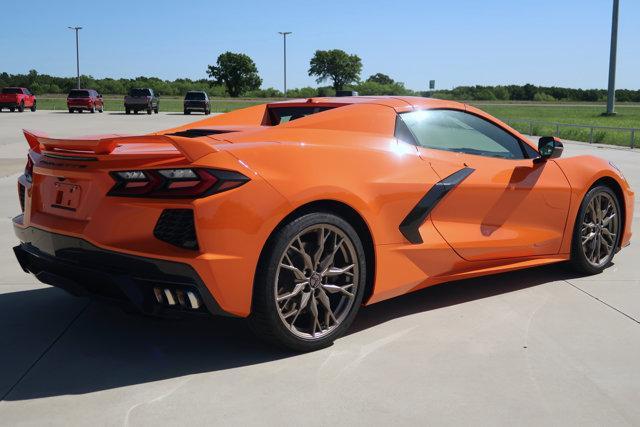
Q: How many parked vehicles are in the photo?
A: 5